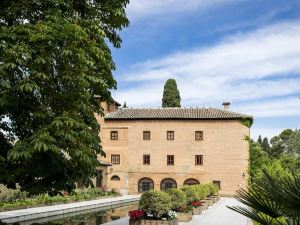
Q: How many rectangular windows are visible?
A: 8